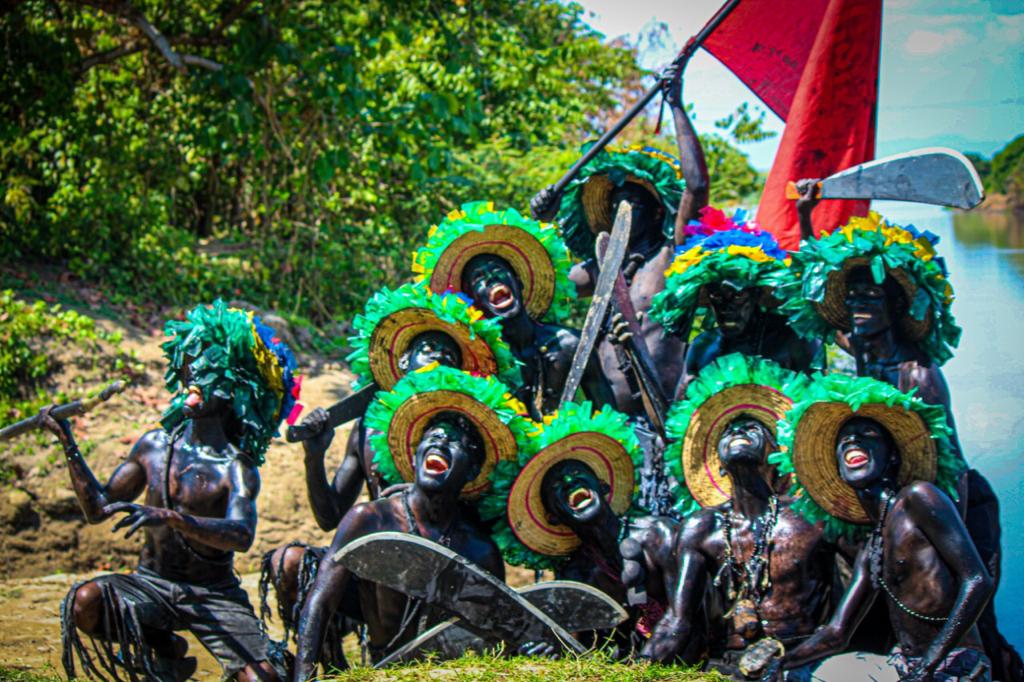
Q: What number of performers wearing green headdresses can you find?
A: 10